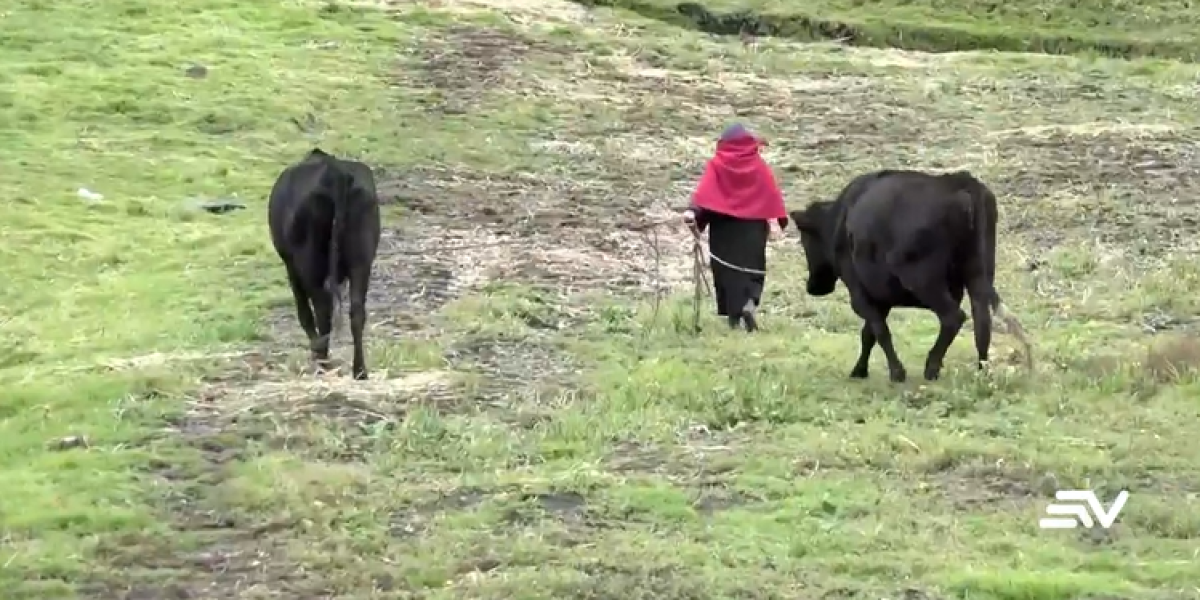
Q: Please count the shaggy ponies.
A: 0